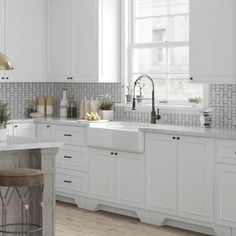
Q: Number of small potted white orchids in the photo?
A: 2